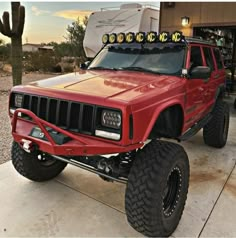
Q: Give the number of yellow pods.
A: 8